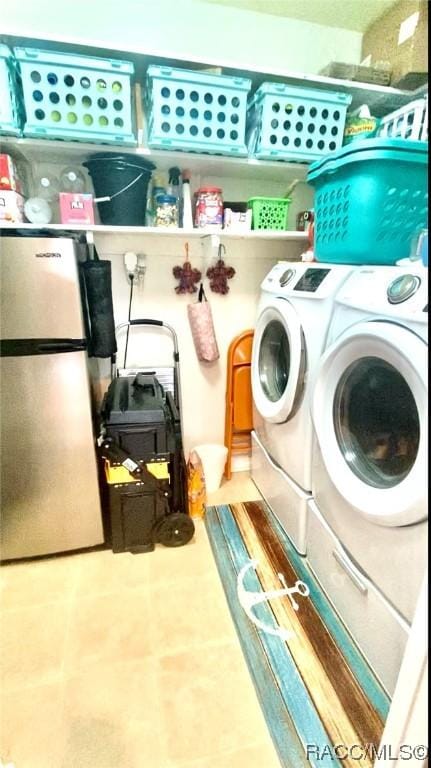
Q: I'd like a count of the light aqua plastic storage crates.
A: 4